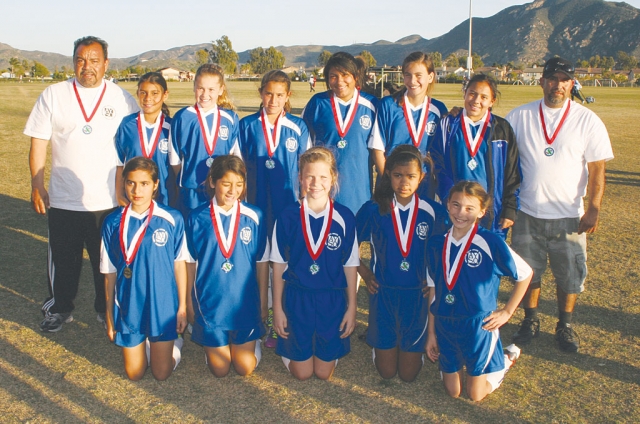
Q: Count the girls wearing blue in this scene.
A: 11